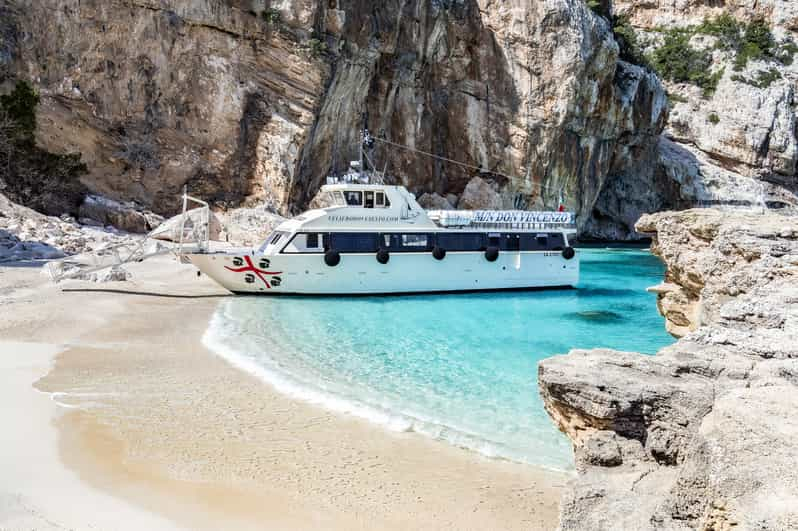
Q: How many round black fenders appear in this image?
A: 5